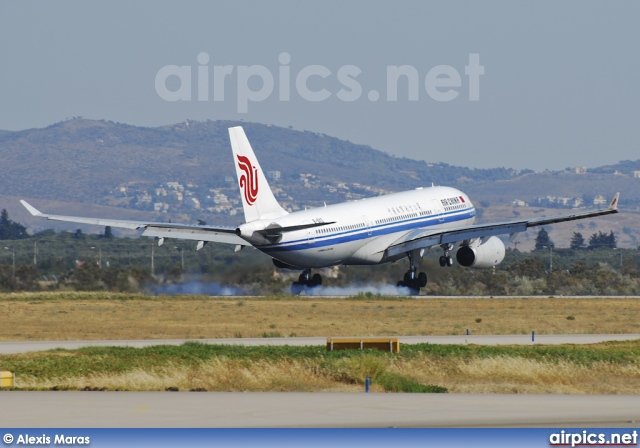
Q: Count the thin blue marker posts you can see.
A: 3